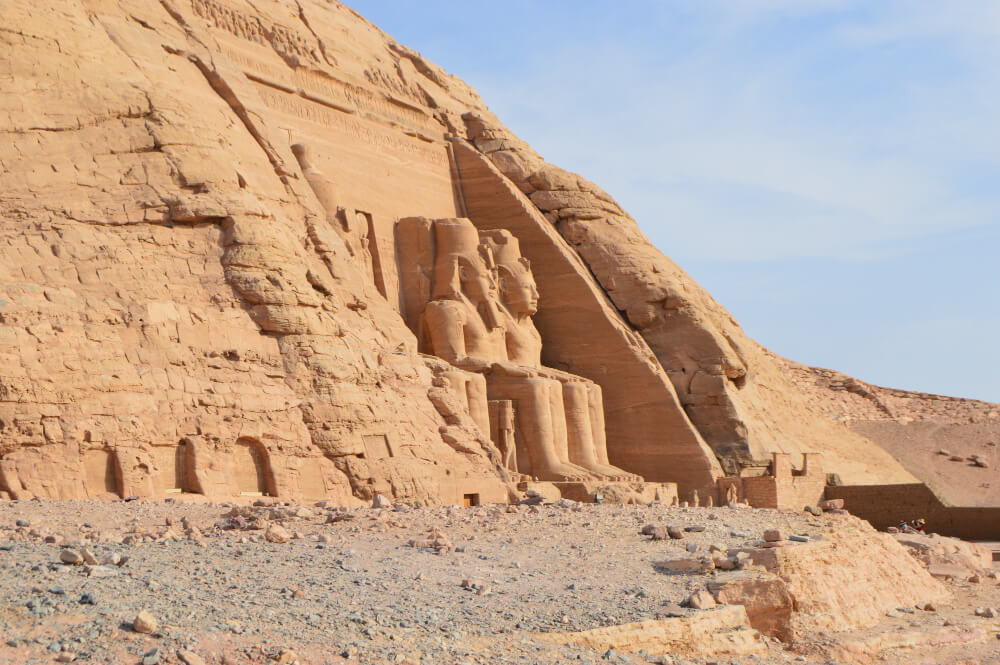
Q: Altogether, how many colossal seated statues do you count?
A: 2